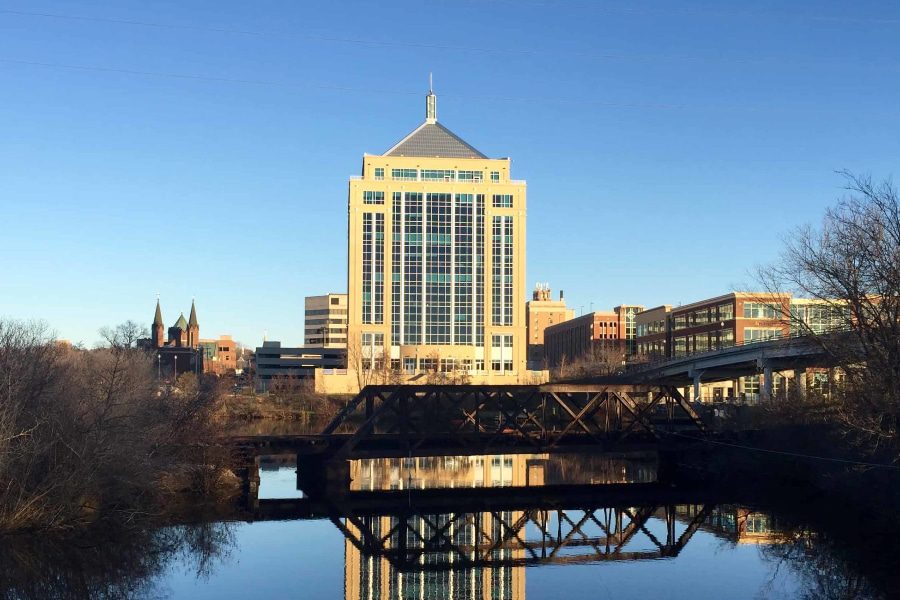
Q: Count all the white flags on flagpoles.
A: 0